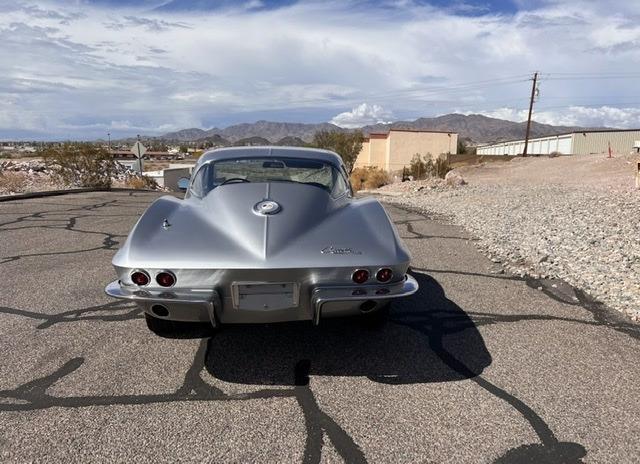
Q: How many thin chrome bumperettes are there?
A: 2